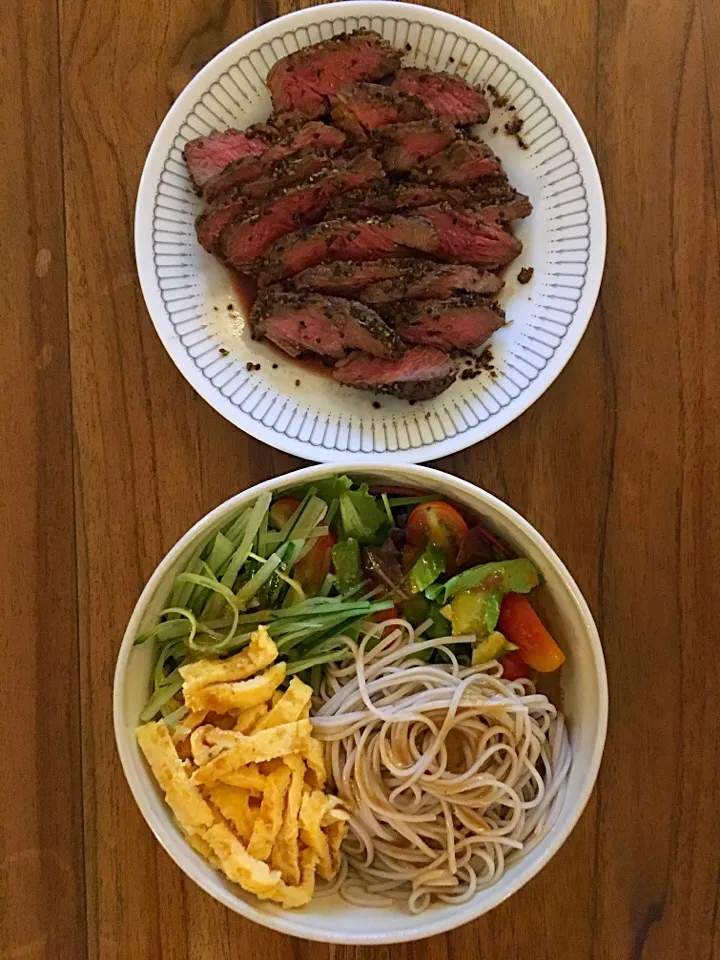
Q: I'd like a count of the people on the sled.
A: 0